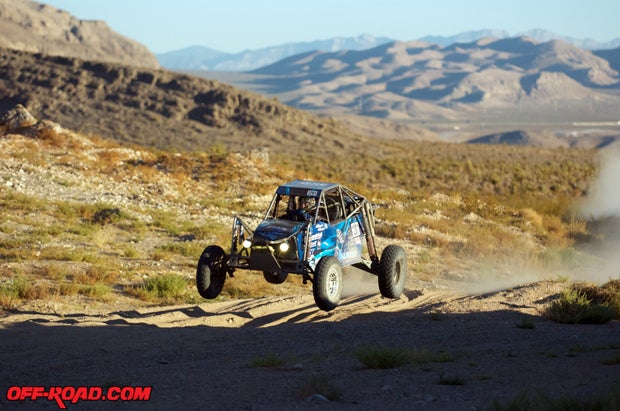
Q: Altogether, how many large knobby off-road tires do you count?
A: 4